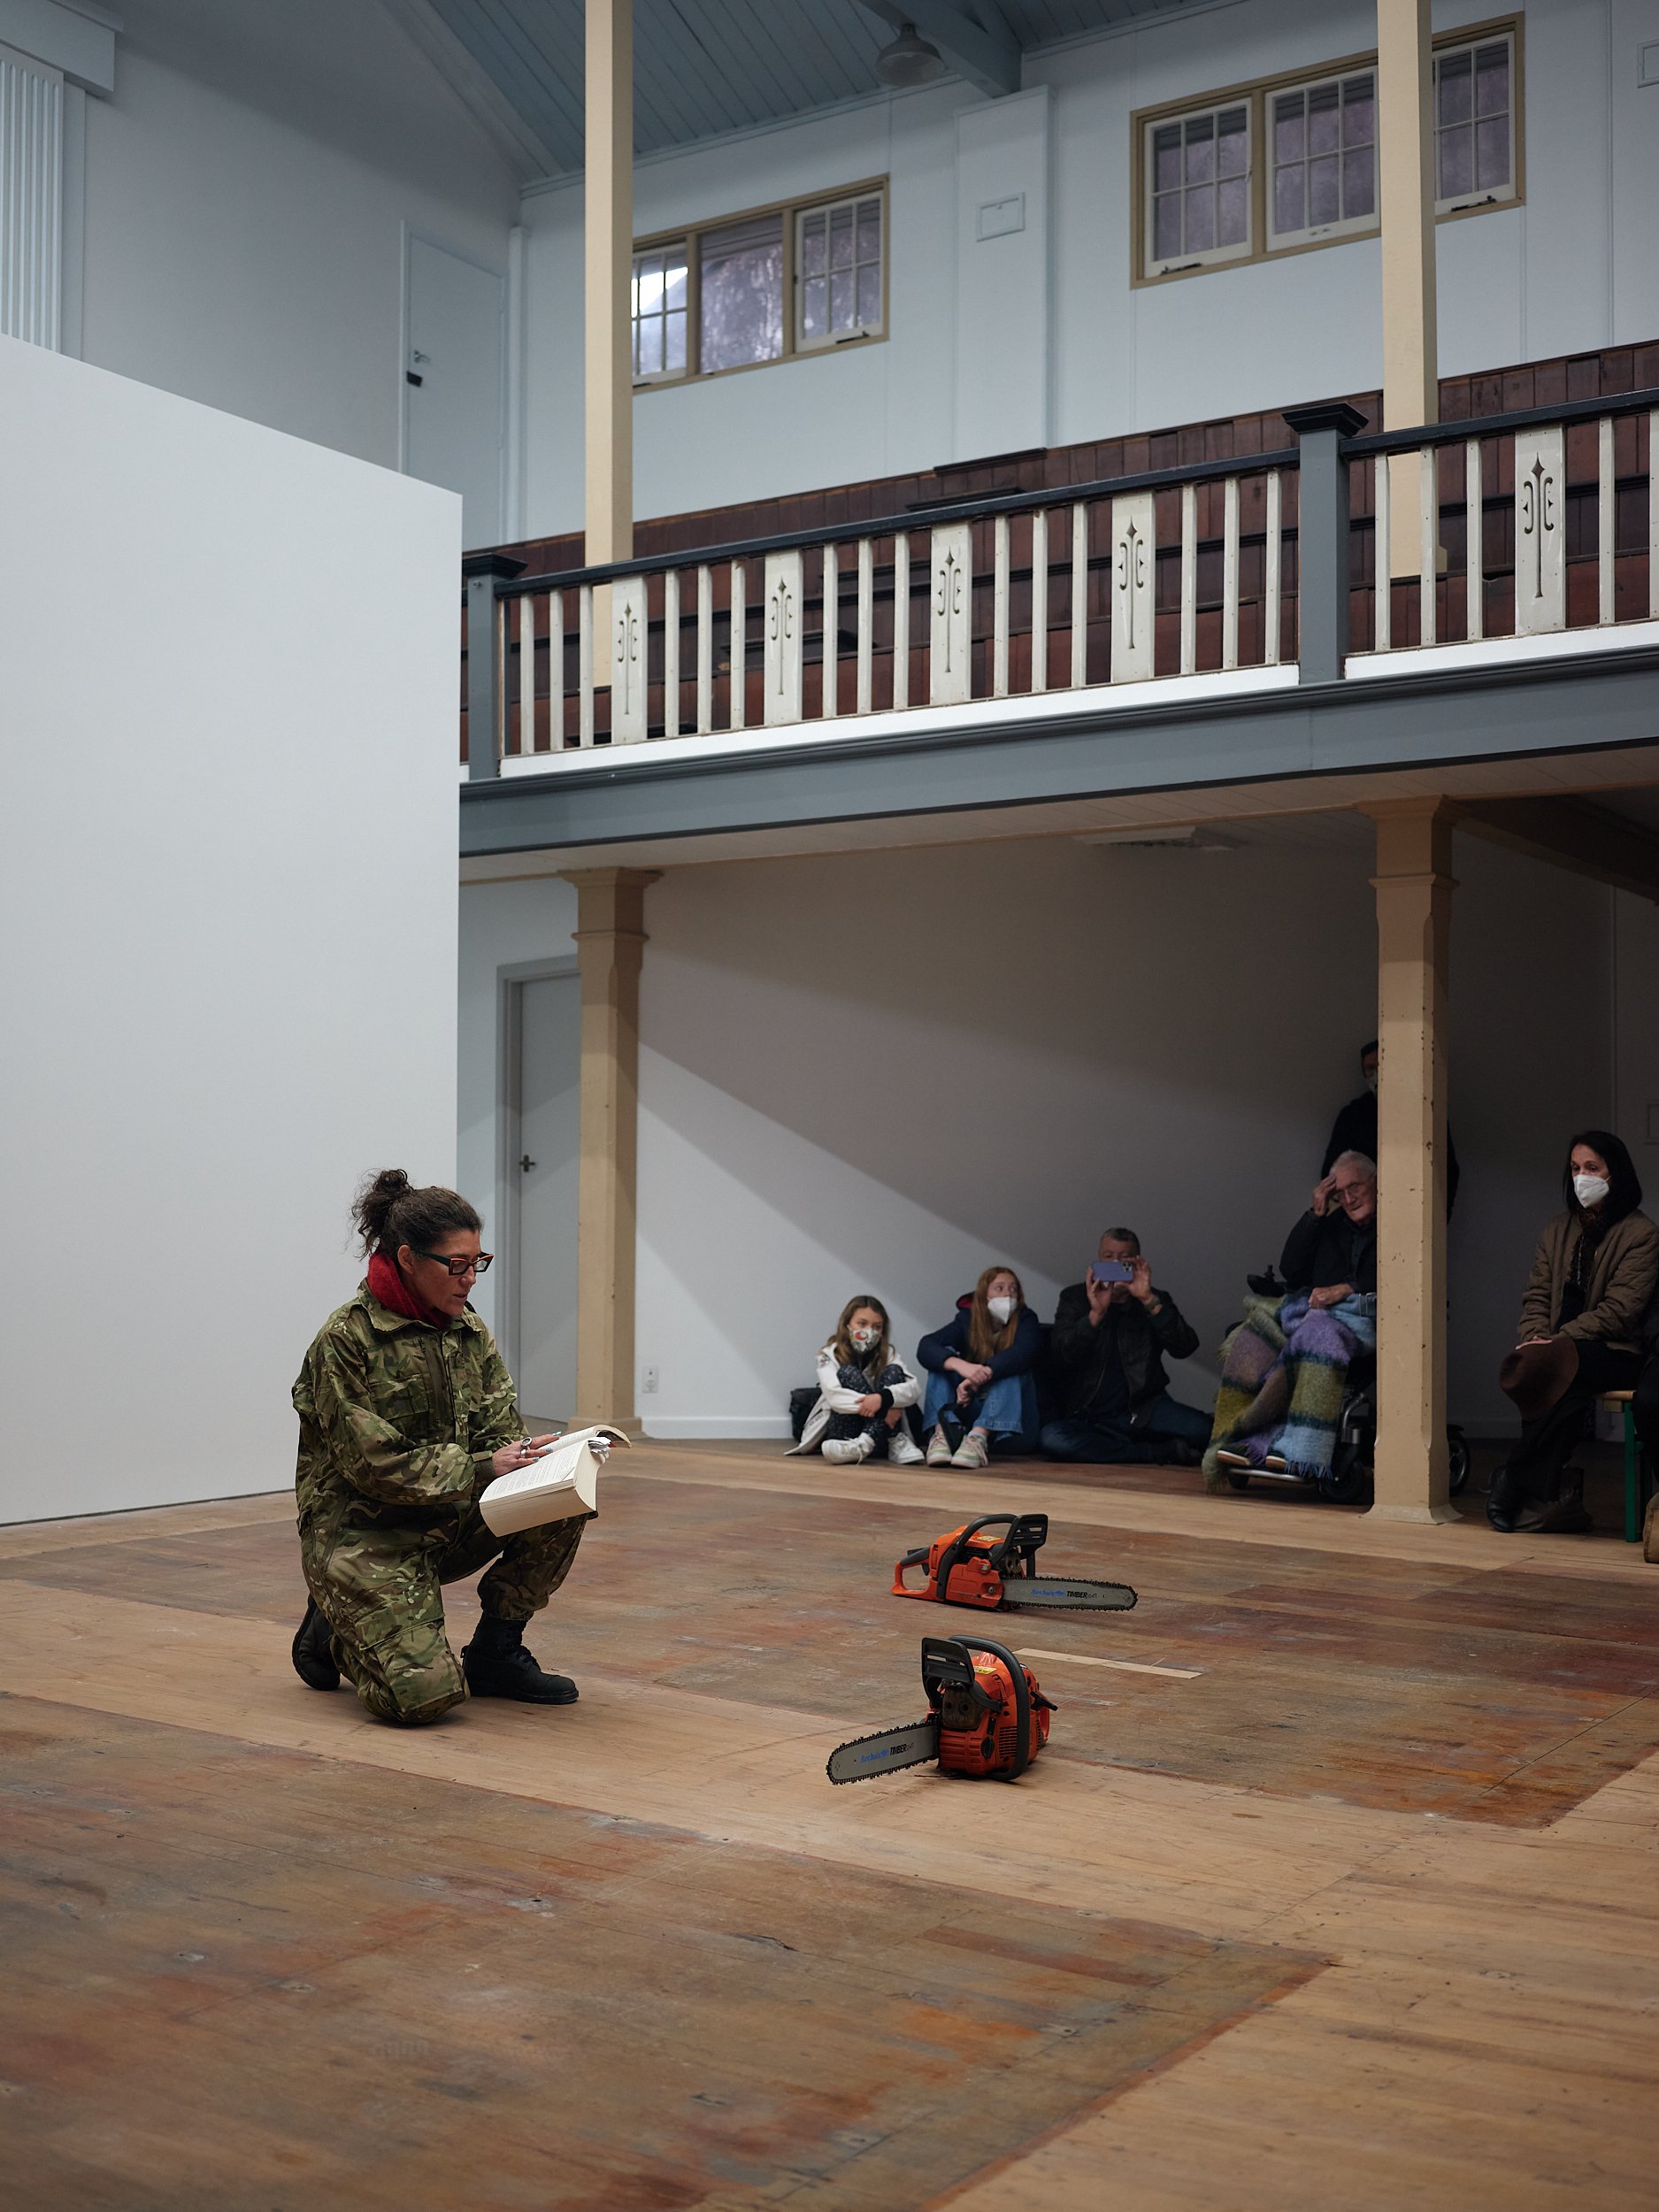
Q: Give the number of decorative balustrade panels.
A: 5